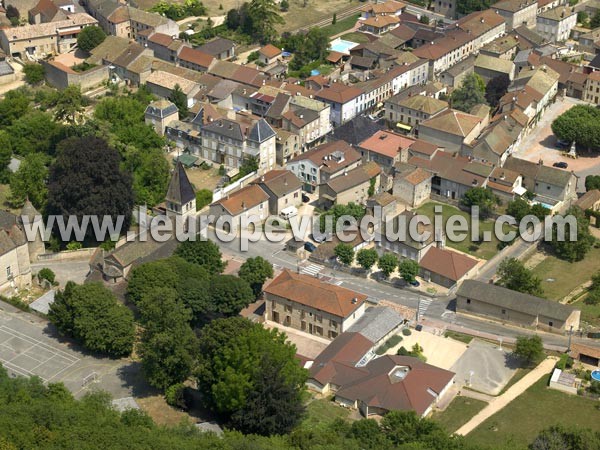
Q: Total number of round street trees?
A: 4